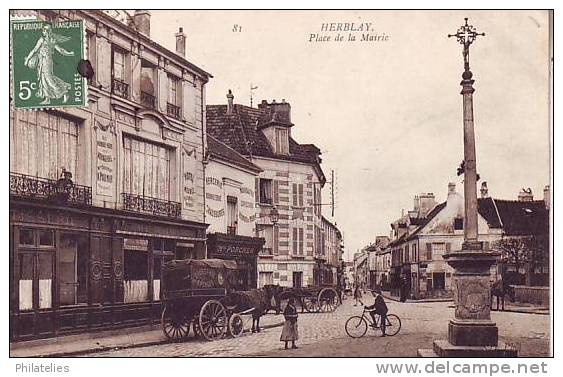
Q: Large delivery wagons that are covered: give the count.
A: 1